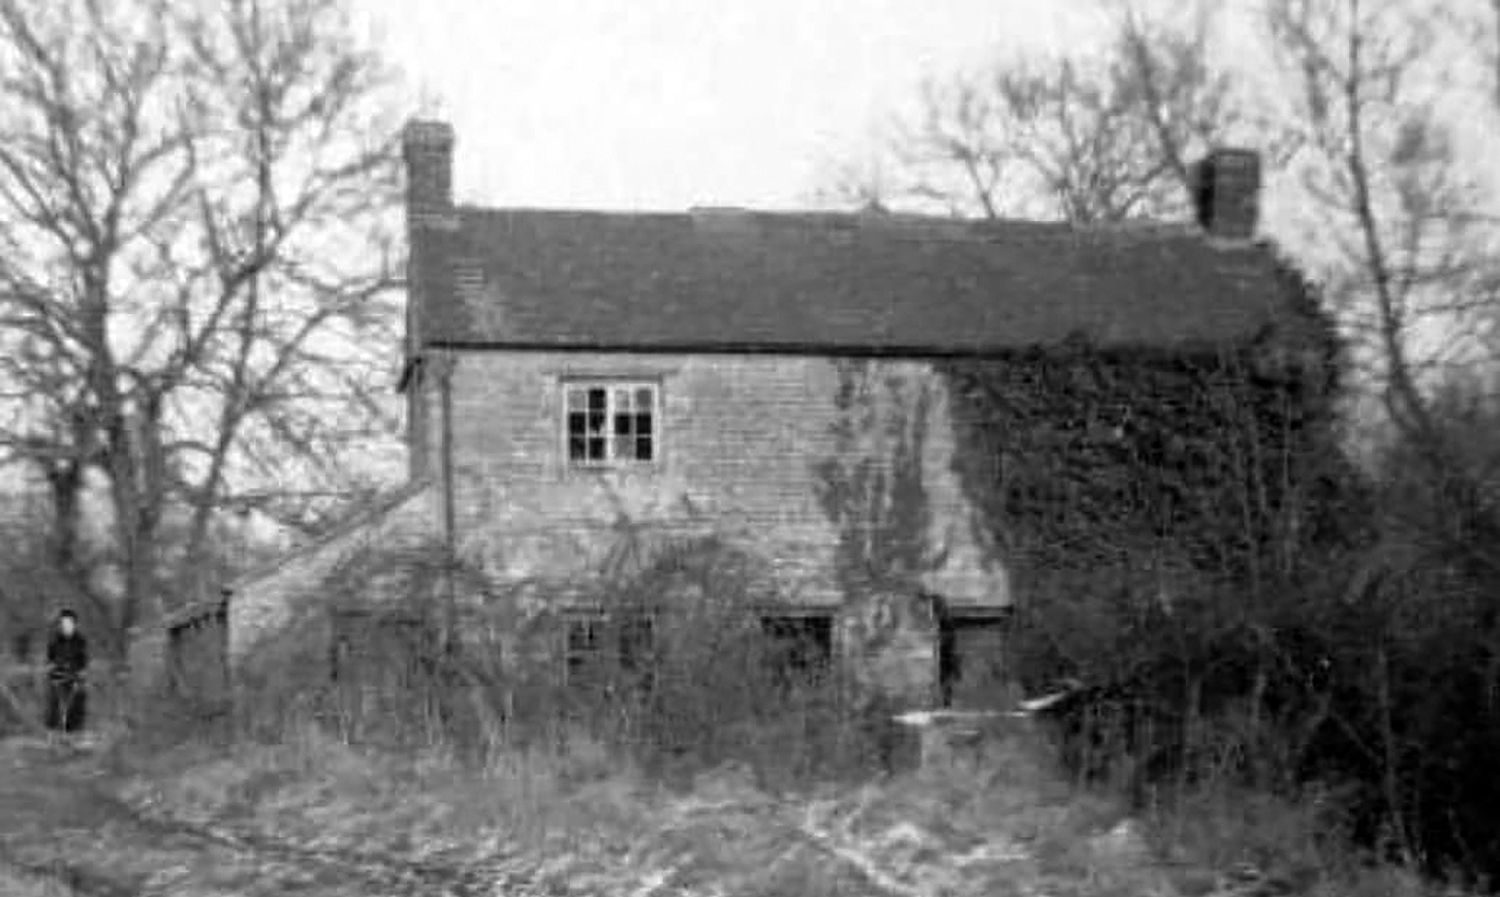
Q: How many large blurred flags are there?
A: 0